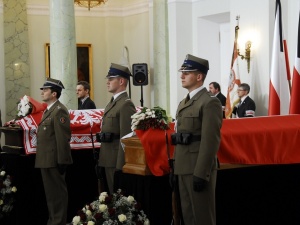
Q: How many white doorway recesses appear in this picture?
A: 1